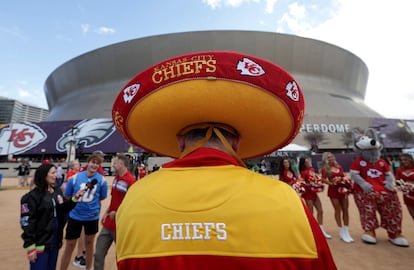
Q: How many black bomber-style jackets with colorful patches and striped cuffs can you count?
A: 1